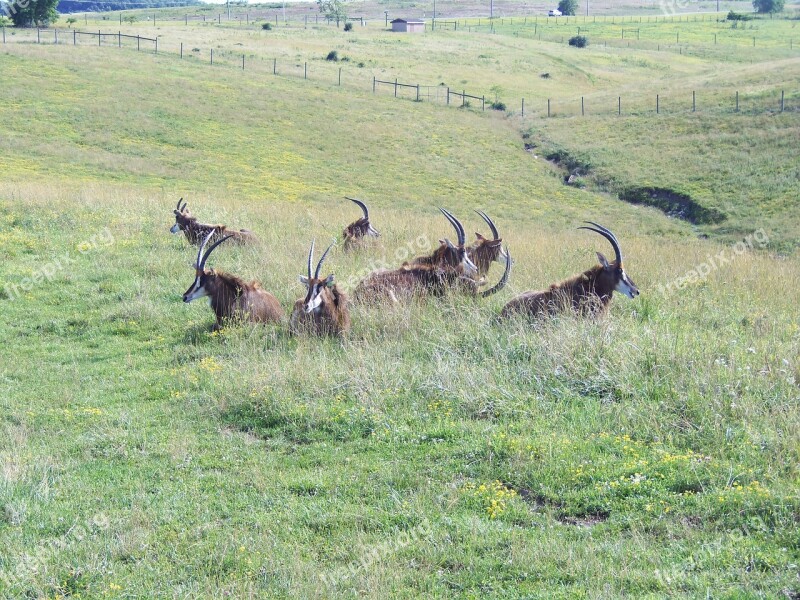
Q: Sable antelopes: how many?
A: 8